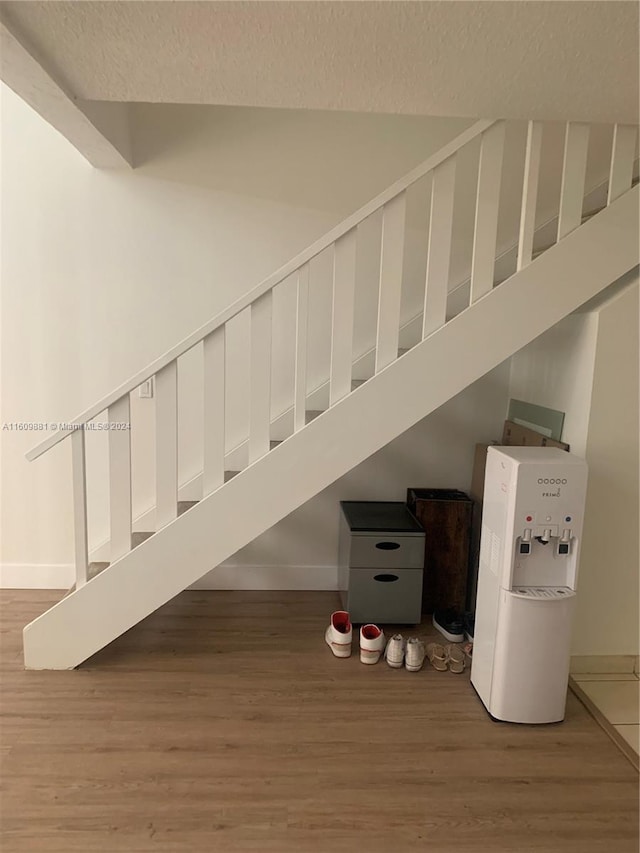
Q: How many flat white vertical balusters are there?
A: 13